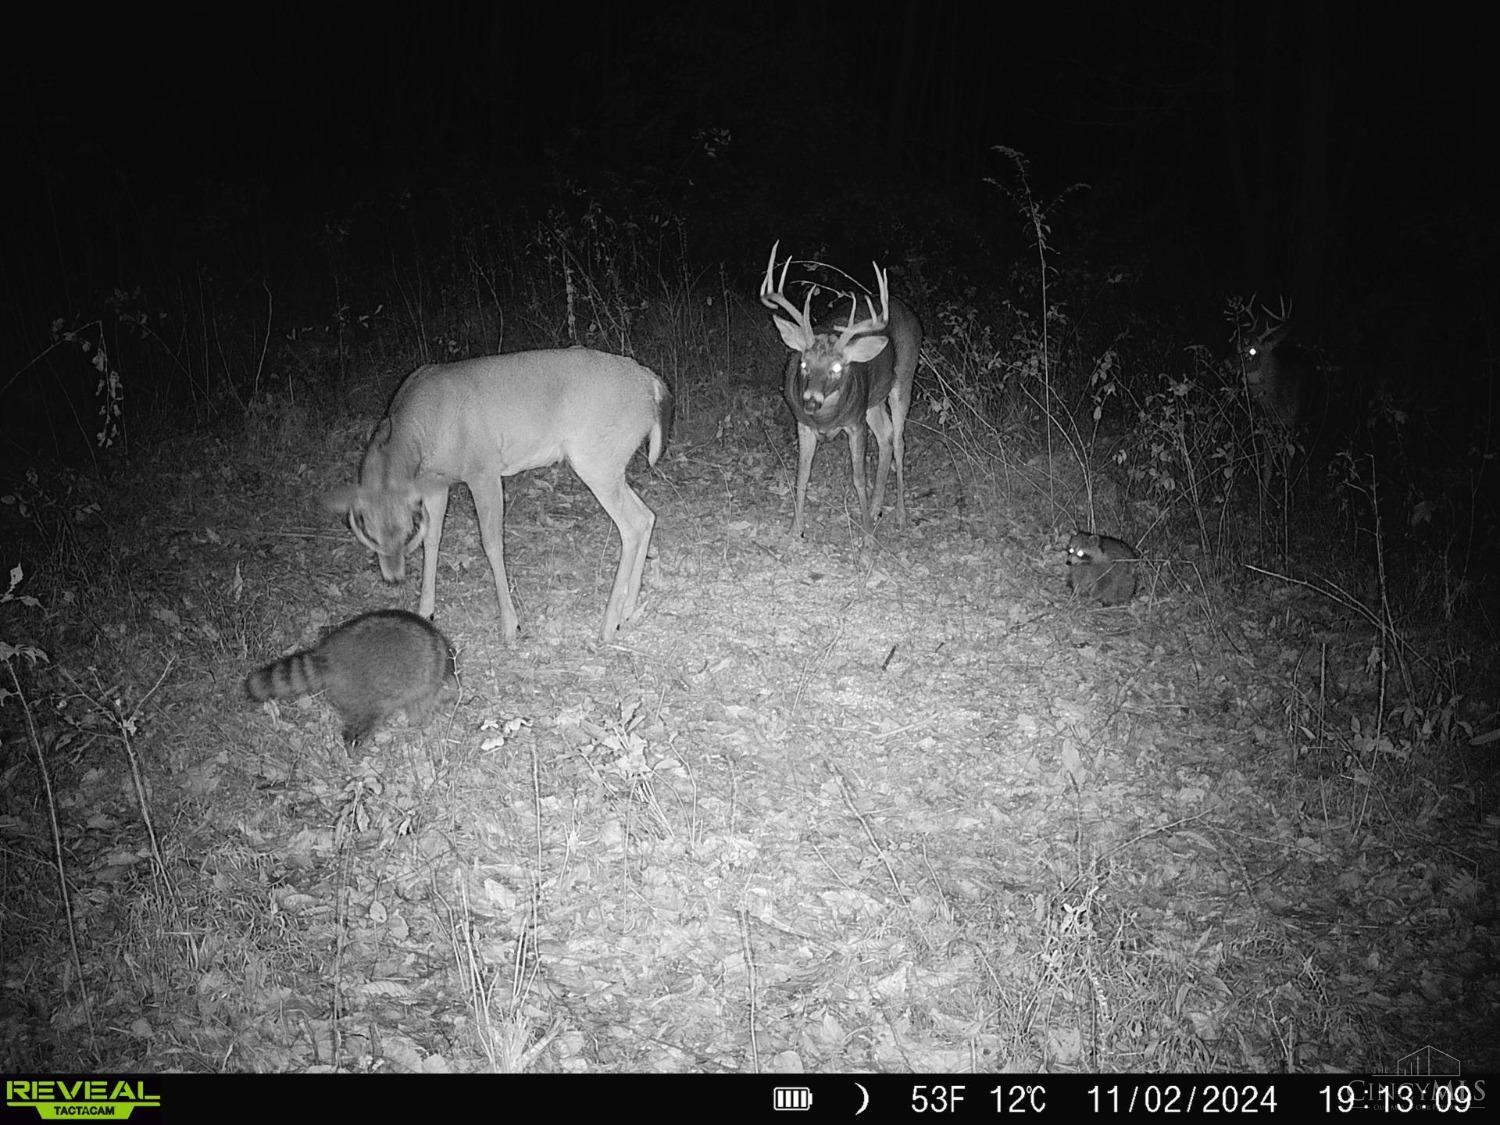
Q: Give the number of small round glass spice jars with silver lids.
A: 0